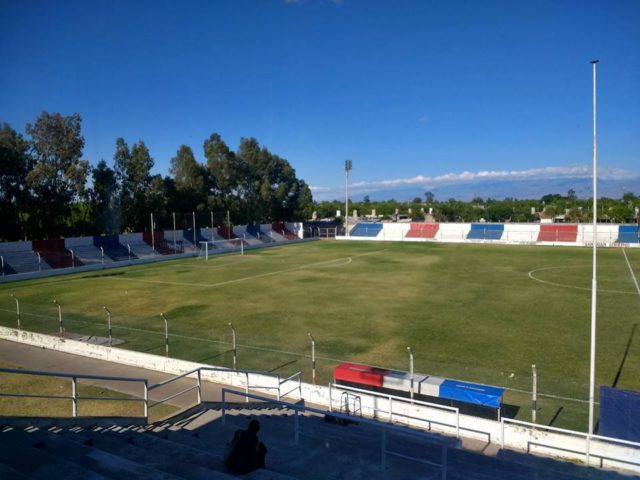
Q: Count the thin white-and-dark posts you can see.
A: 8